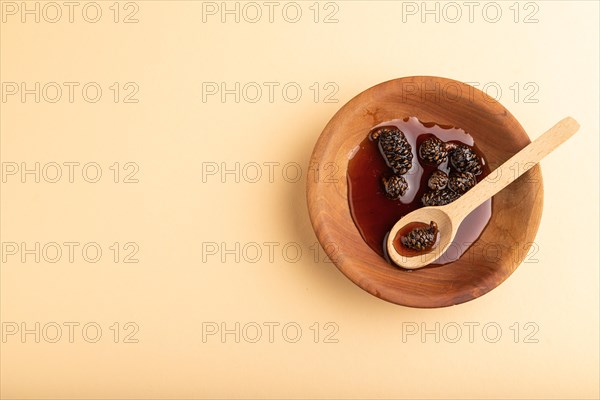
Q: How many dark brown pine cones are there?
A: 8